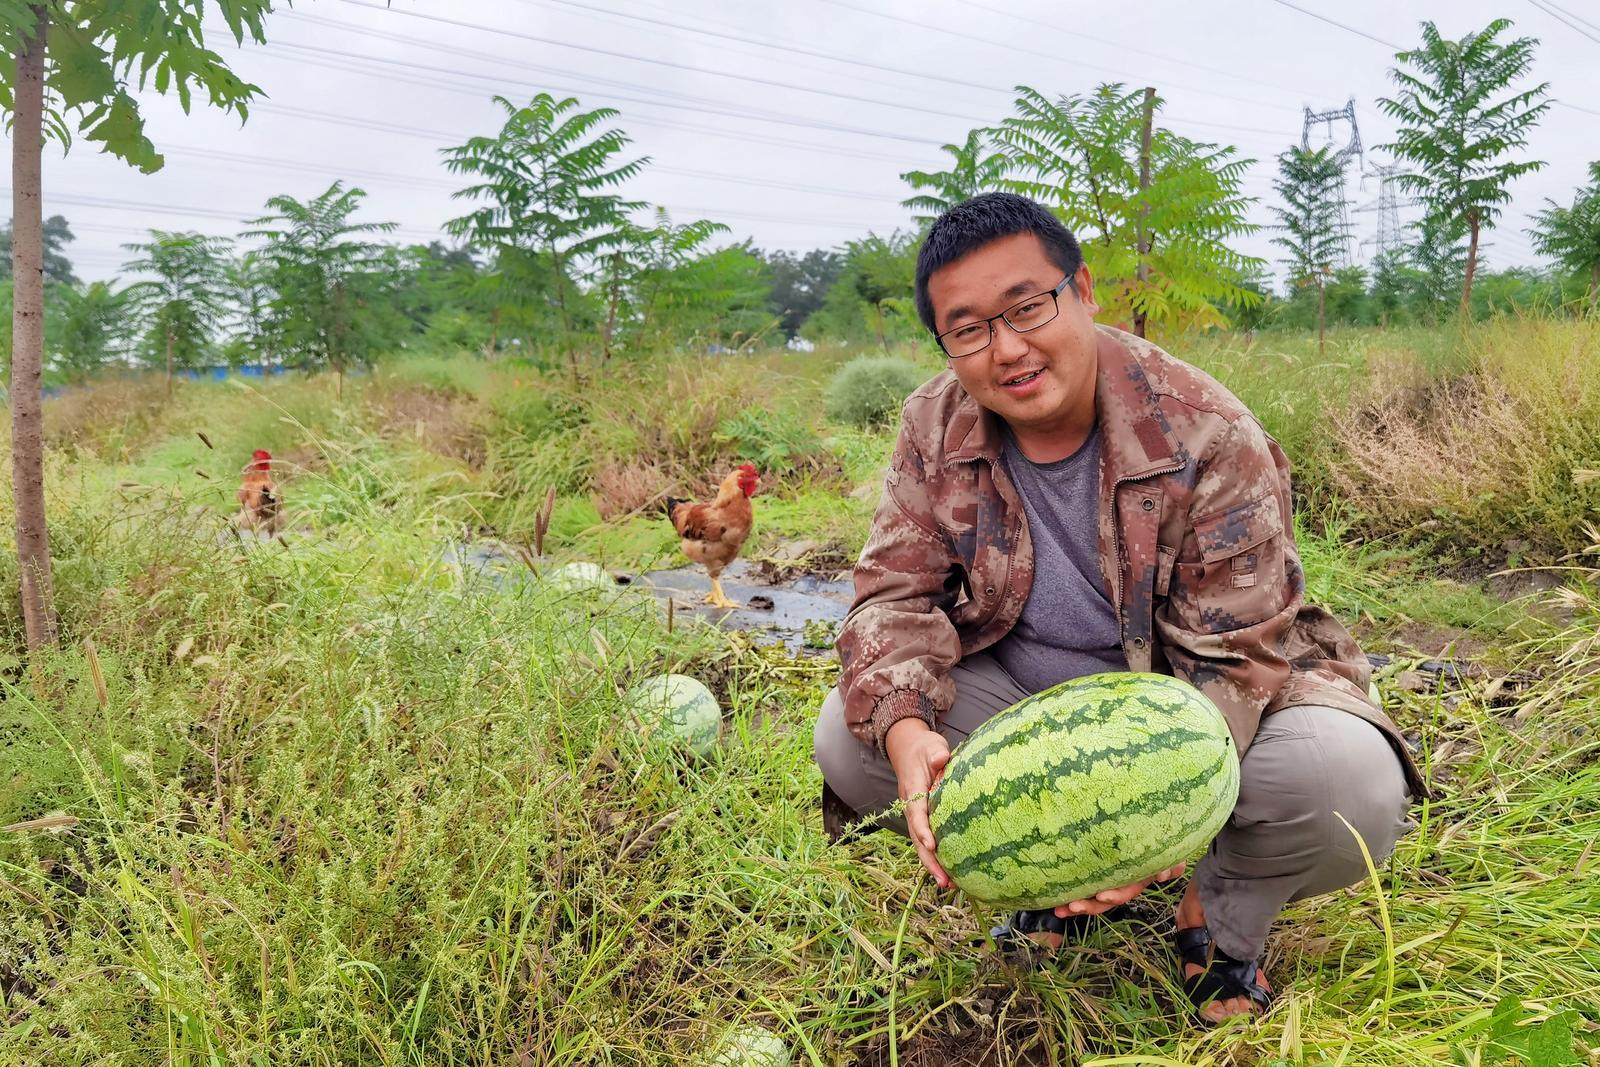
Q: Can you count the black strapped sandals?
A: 2